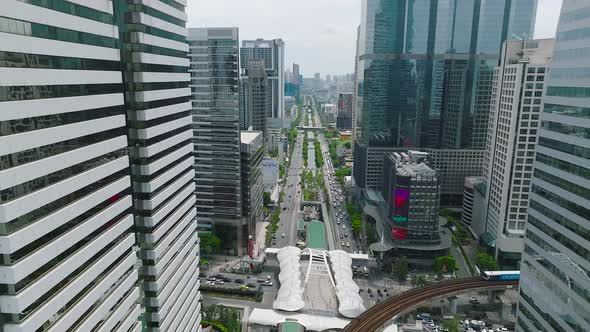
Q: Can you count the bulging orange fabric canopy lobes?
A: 0